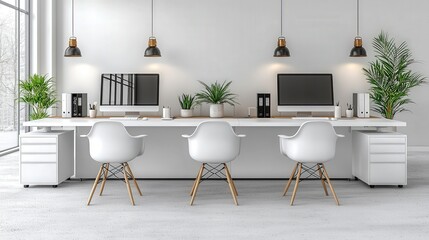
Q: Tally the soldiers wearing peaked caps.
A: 0